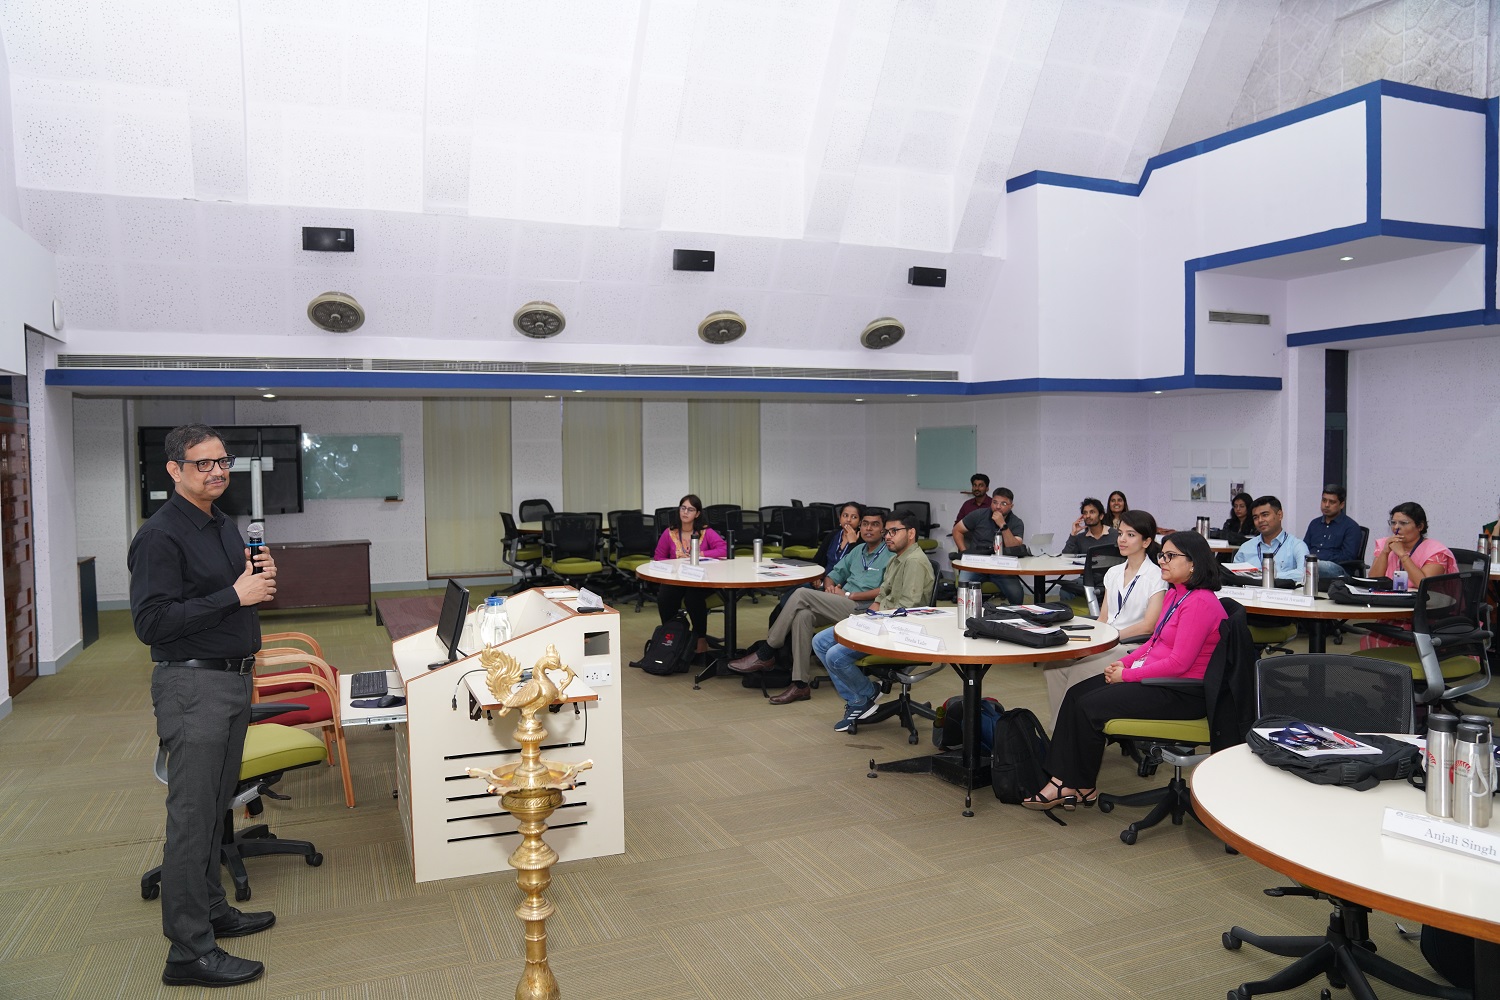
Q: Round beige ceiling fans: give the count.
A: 4